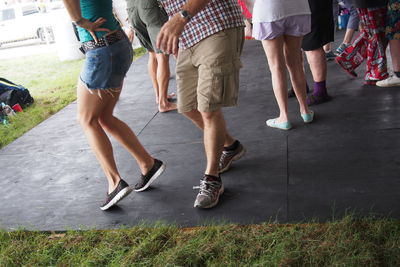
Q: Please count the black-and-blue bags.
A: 1